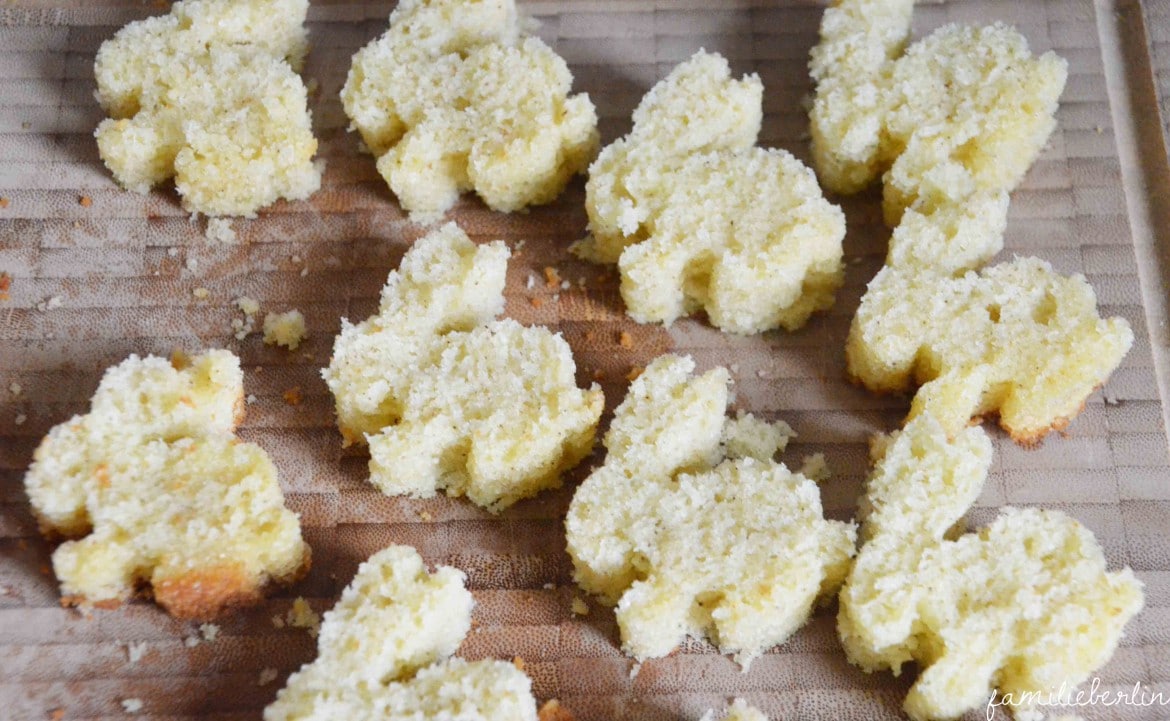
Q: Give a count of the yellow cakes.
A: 10